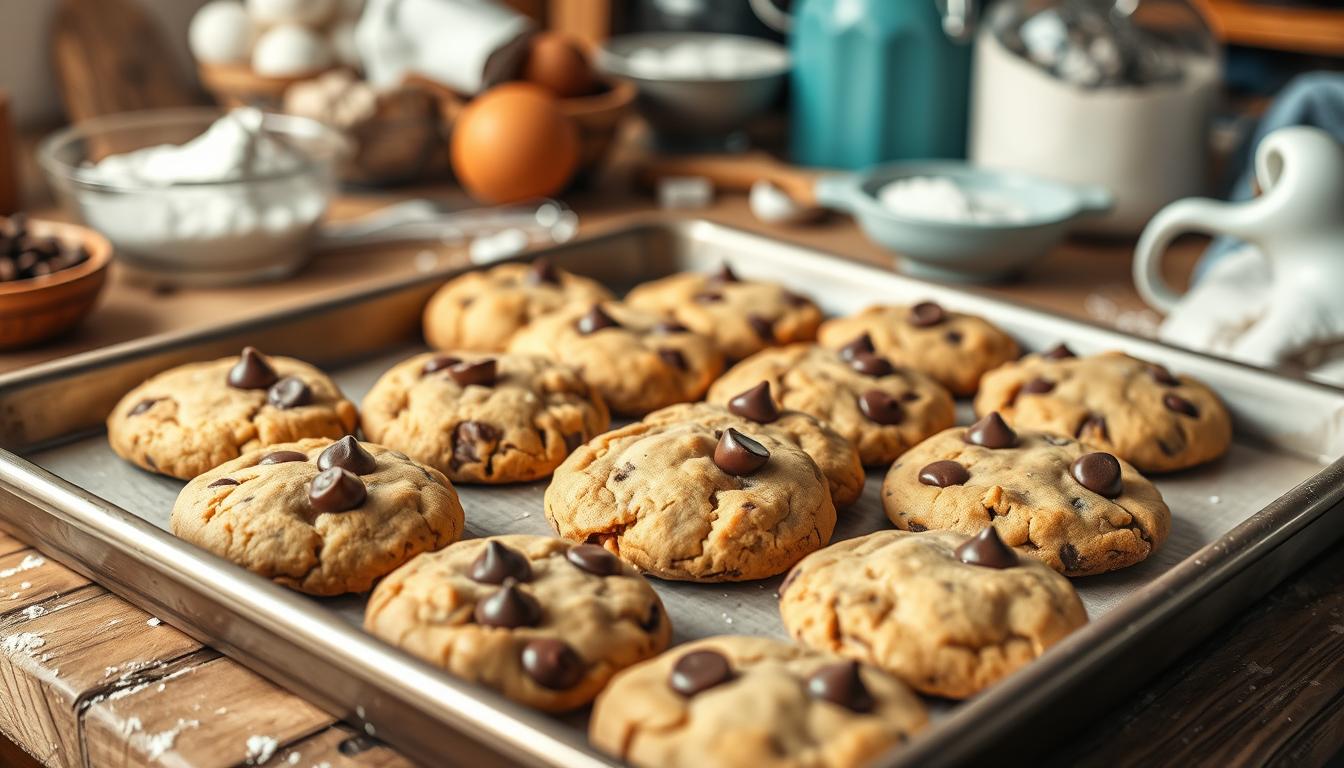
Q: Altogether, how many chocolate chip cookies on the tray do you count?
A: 15